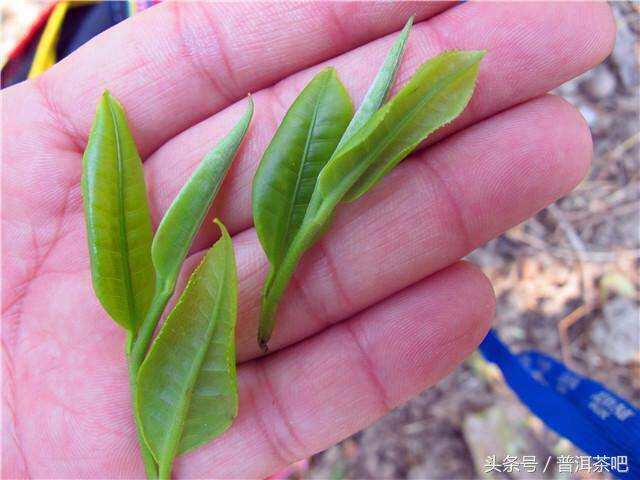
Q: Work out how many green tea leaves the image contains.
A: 6